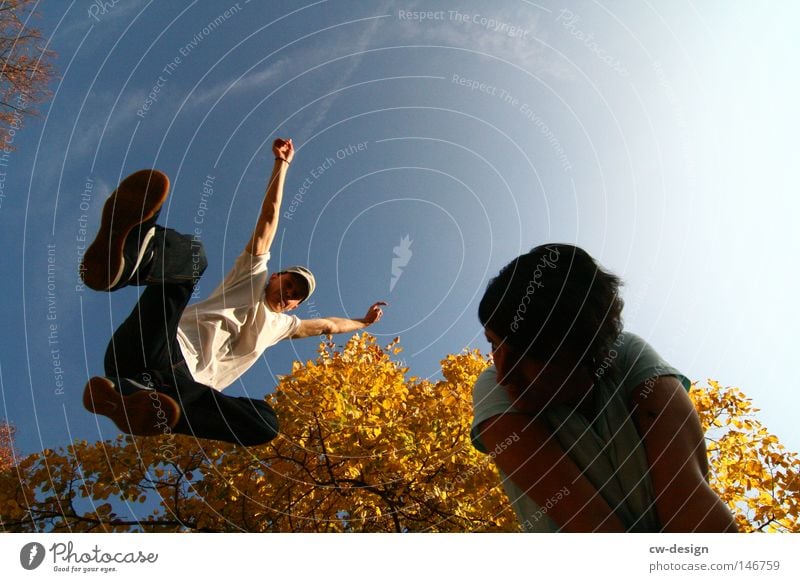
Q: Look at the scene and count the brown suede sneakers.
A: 2